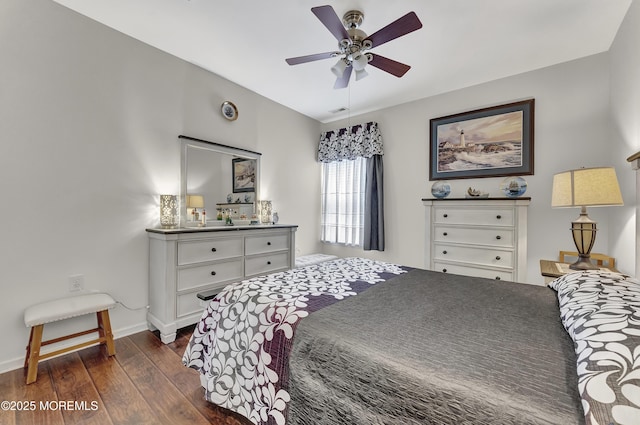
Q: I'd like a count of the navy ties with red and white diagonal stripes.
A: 0